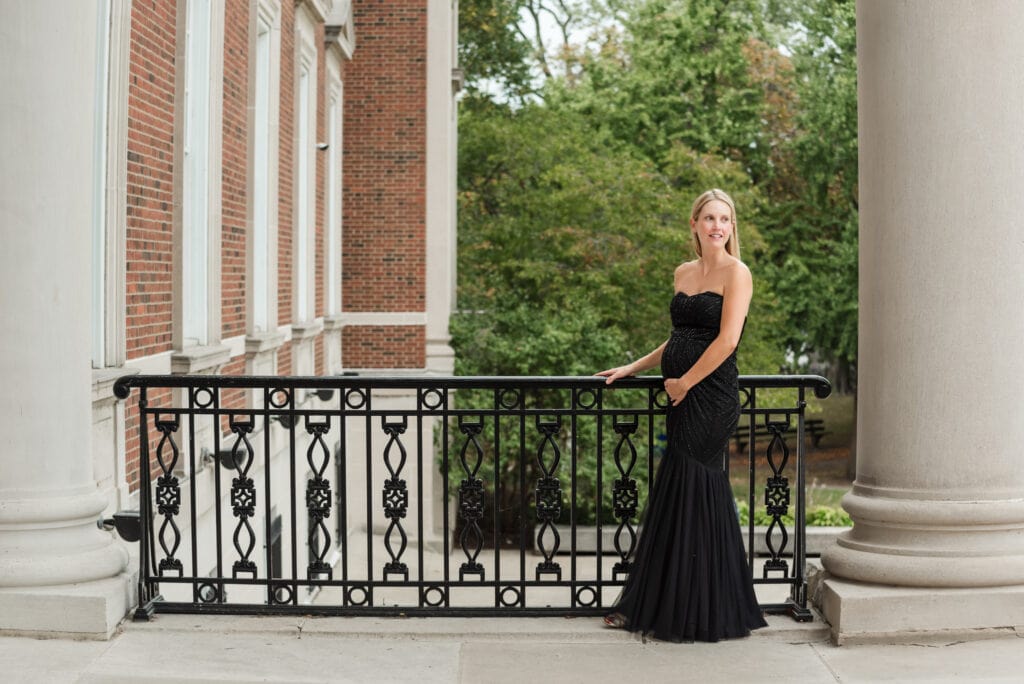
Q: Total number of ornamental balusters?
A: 8